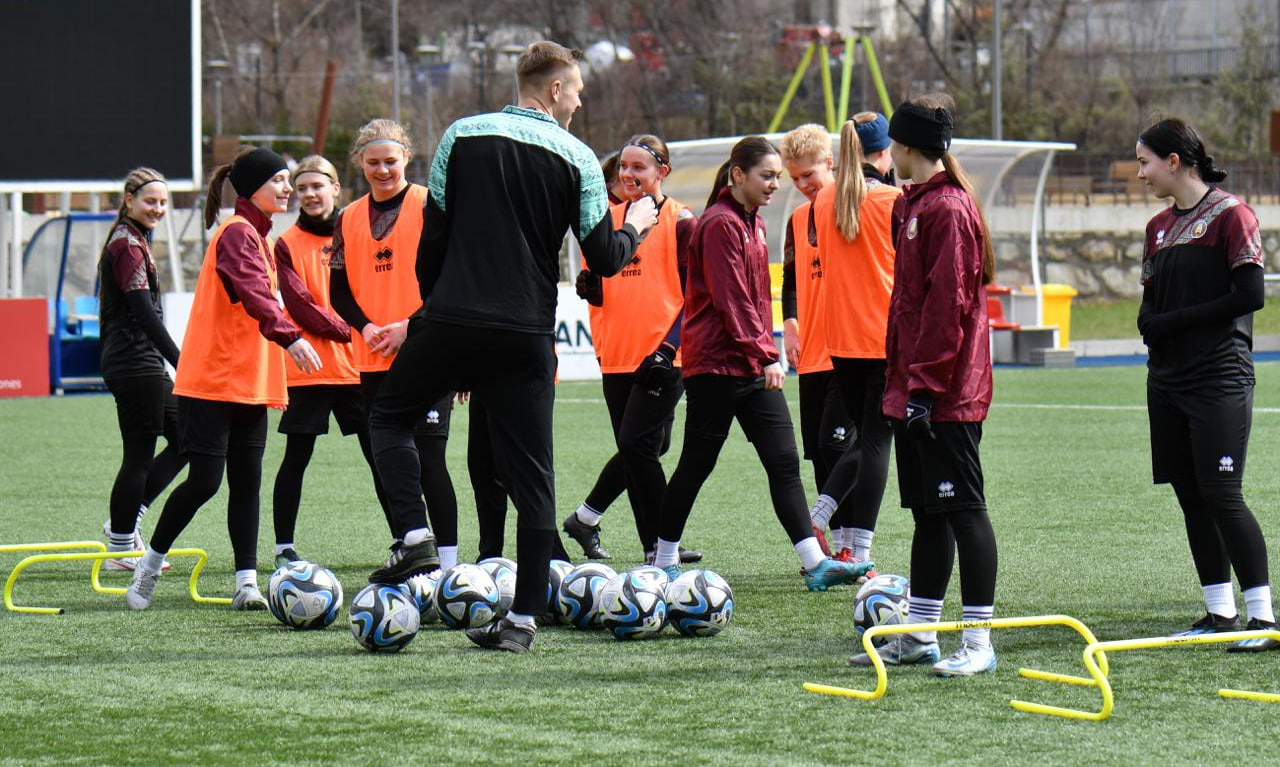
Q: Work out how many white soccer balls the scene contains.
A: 11